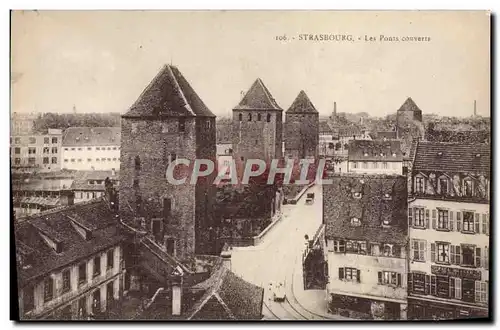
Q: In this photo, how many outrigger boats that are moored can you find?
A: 0